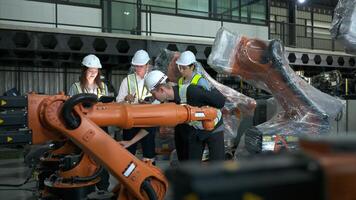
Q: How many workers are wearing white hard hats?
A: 4